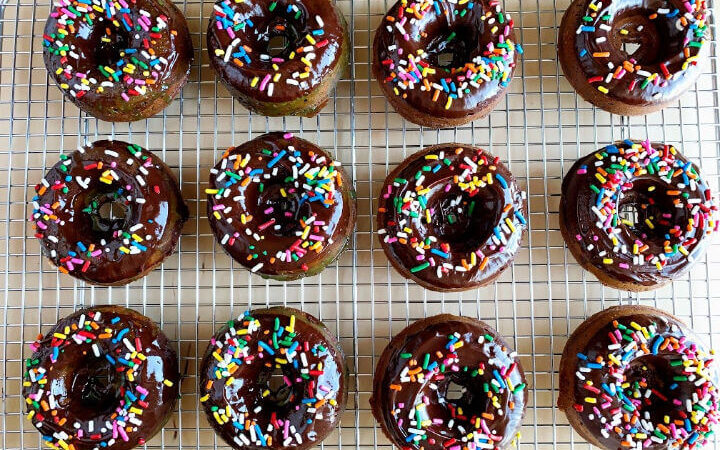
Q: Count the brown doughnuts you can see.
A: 12